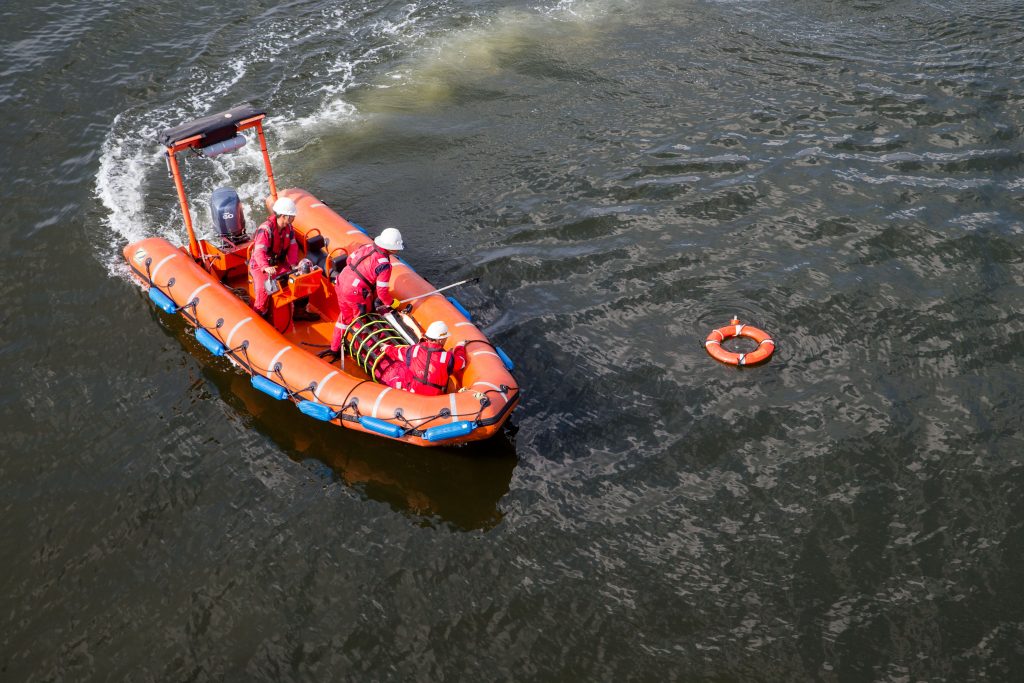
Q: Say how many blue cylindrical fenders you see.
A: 10